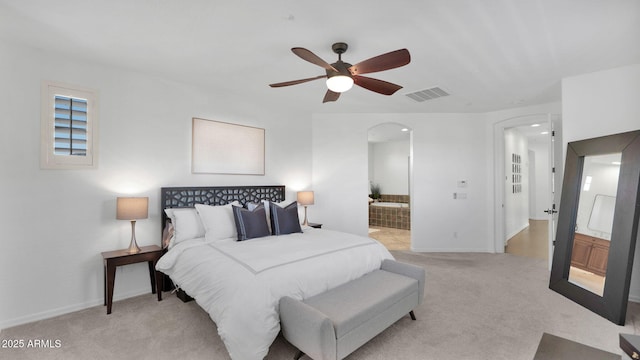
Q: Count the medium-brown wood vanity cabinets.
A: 1